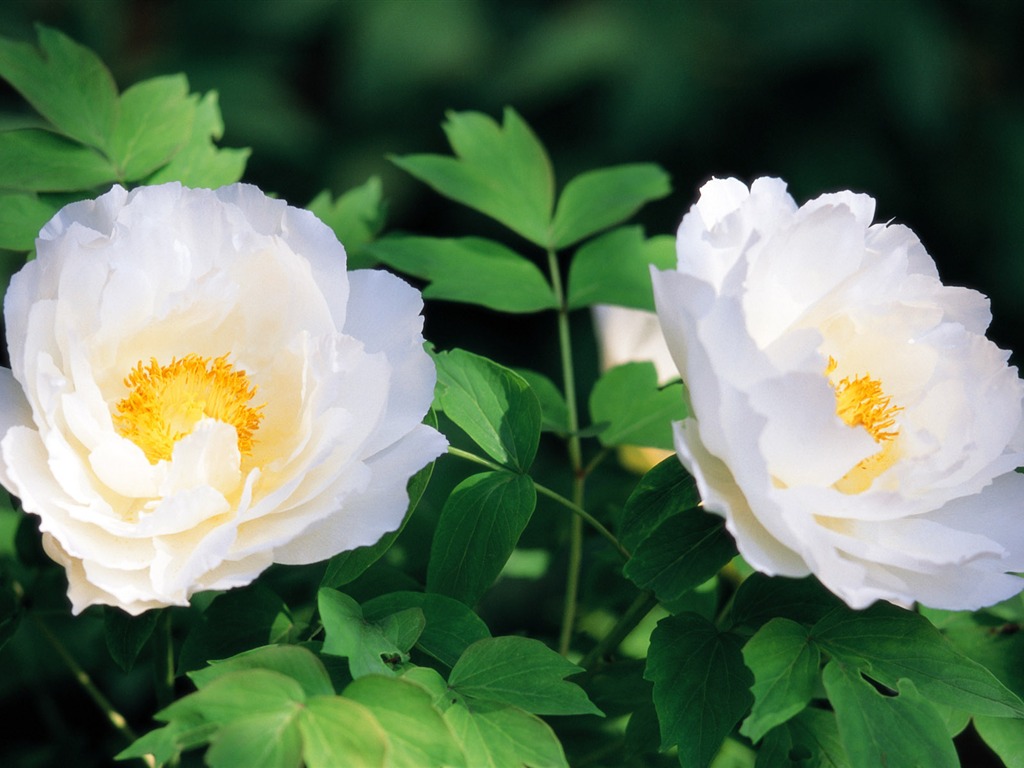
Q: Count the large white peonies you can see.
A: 2